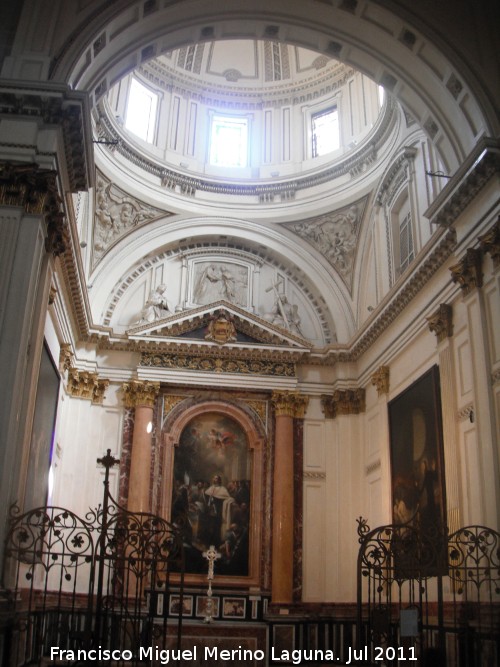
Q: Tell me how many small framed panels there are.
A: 3